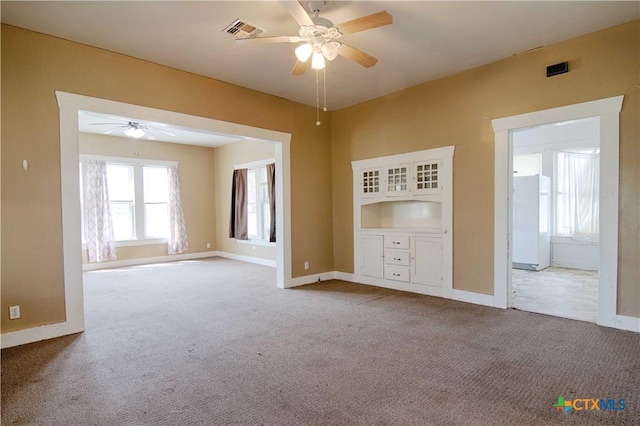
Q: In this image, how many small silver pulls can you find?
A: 3